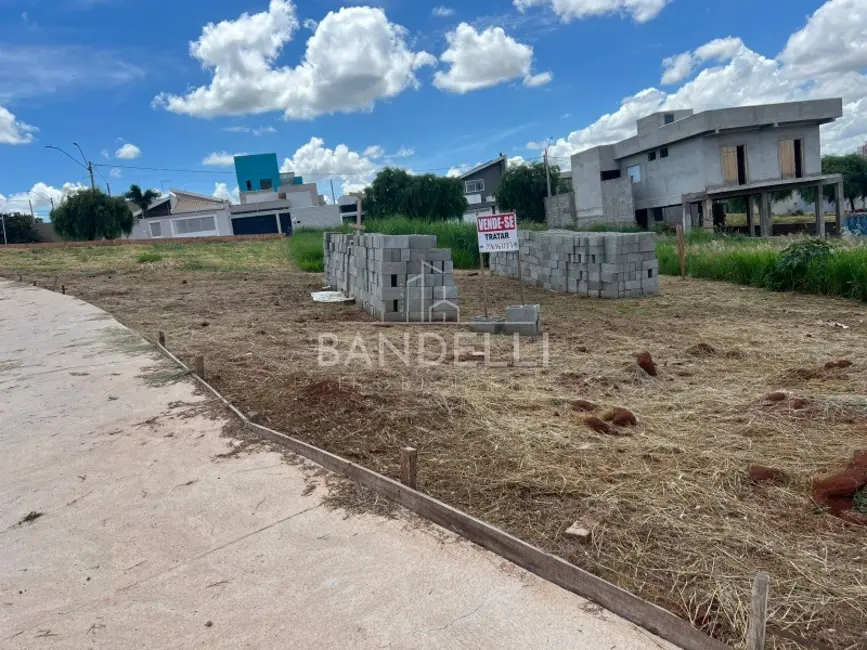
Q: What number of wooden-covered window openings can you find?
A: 2